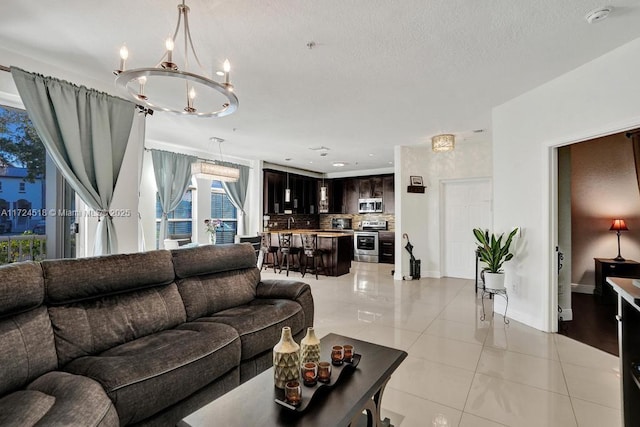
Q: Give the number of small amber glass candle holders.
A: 5